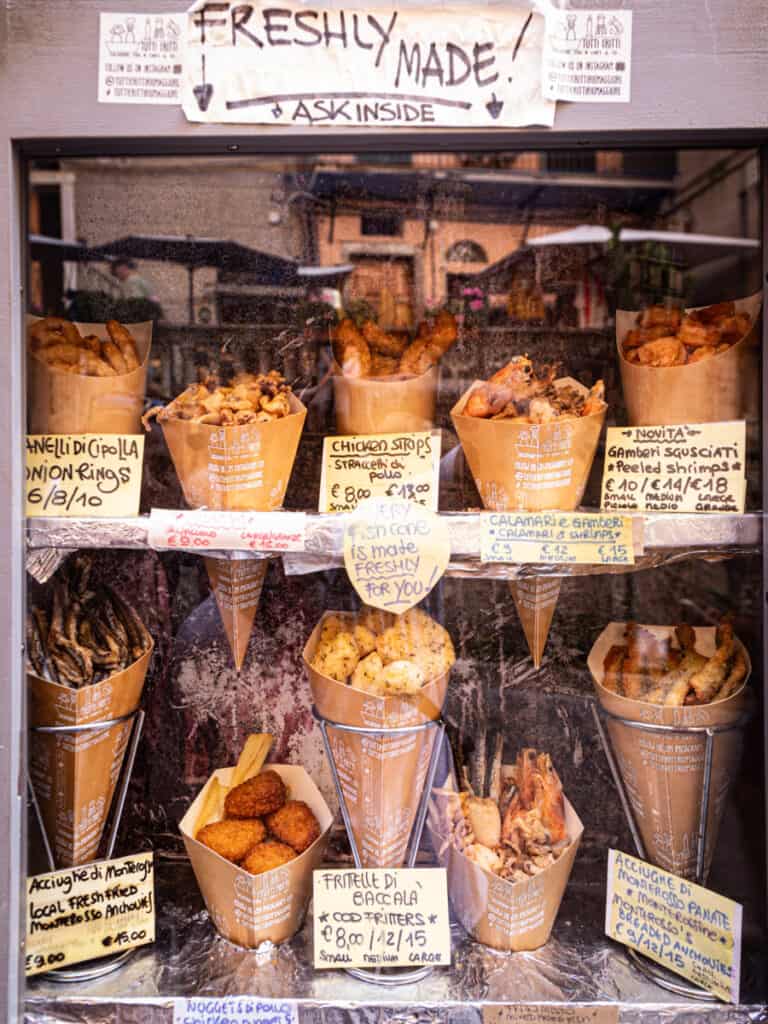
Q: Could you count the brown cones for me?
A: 10